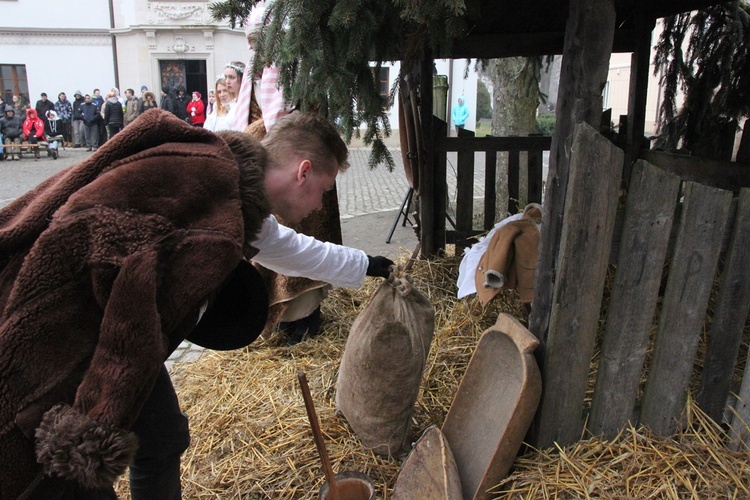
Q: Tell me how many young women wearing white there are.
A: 2